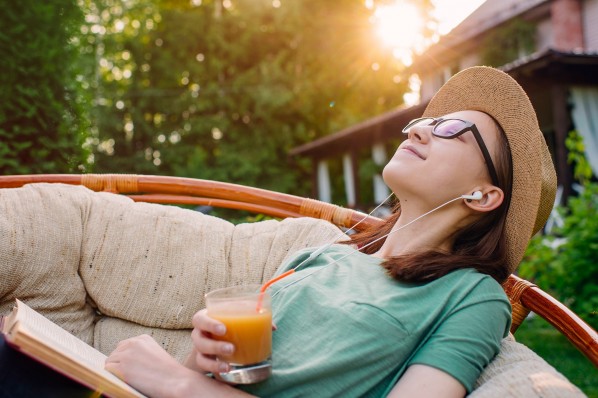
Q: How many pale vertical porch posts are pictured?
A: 3